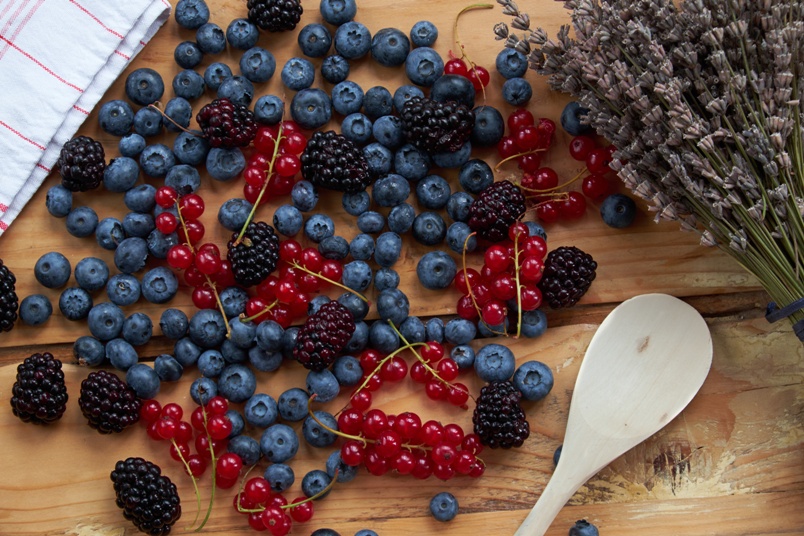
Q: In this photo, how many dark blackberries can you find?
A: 14